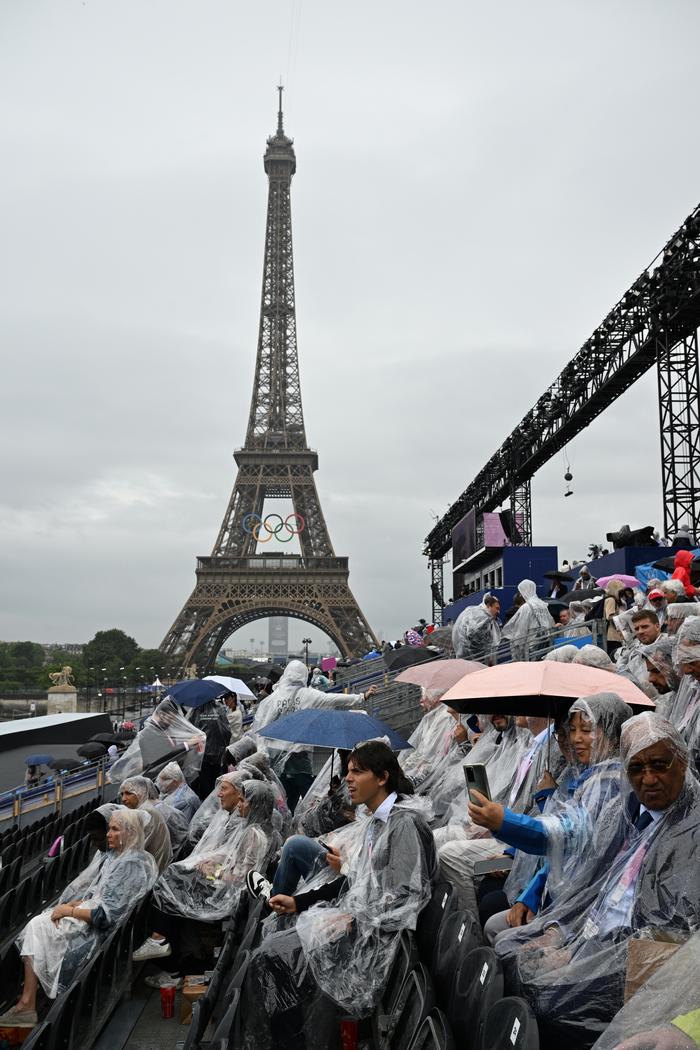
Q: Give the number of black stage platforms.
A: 1